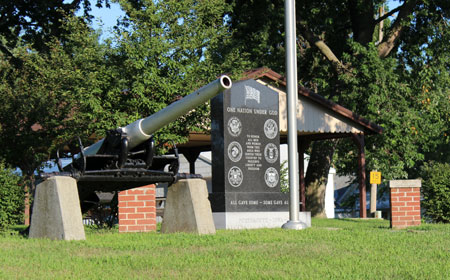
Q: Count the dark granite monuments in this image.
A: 1